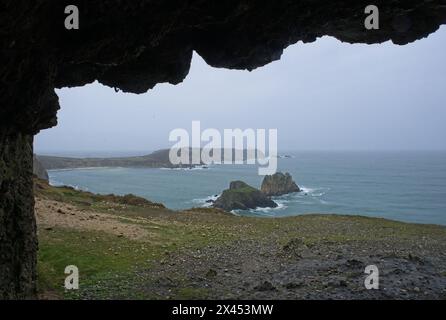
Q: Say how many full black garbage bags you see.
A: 0